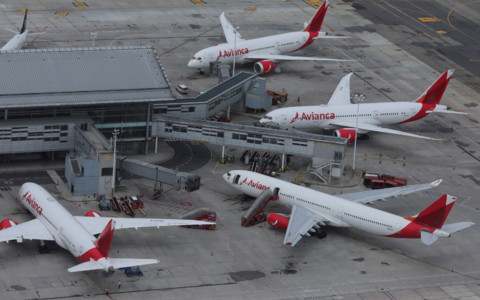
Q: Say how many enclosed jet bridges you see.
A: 3